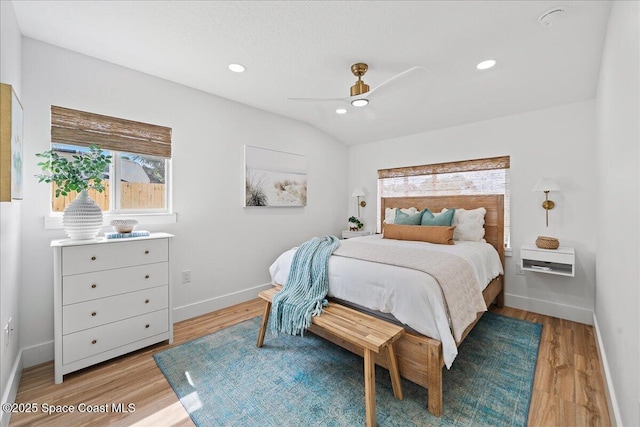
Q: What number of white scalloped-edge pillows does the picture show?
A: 2